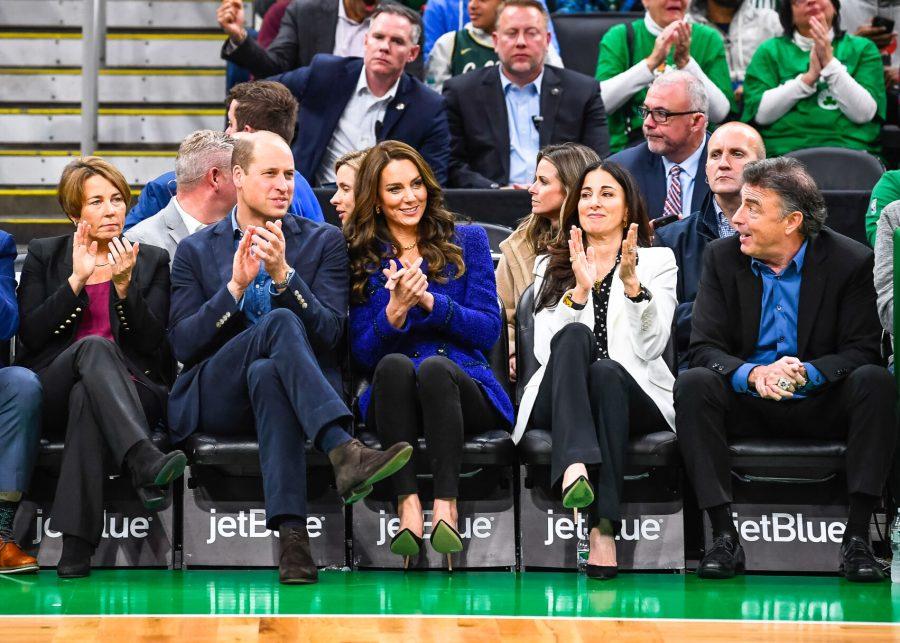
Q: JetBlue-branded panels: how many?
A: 5